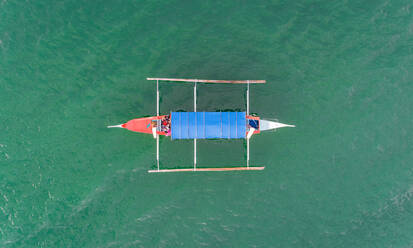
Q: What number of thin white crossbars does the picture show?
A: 3